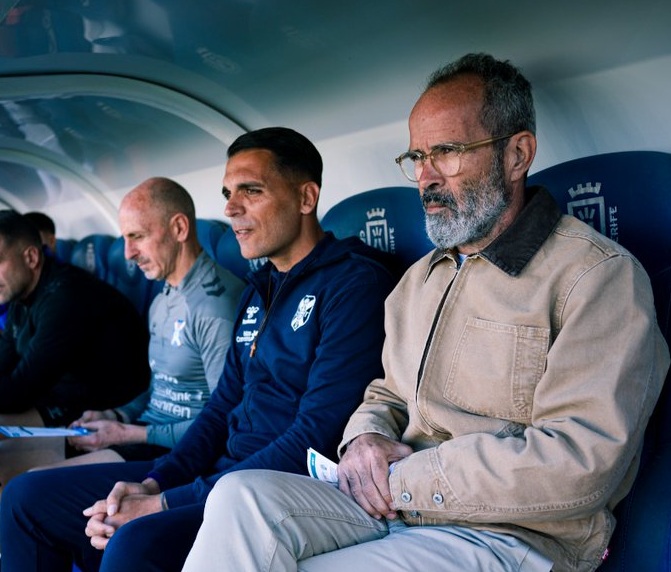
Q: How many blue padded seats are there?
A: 7